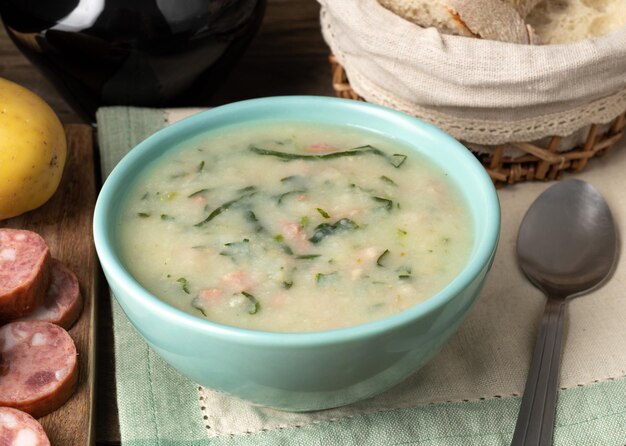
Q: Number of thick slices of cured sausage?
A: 4